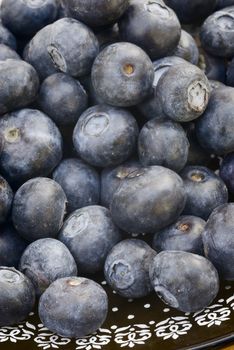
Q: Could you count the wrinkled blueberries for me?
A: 0